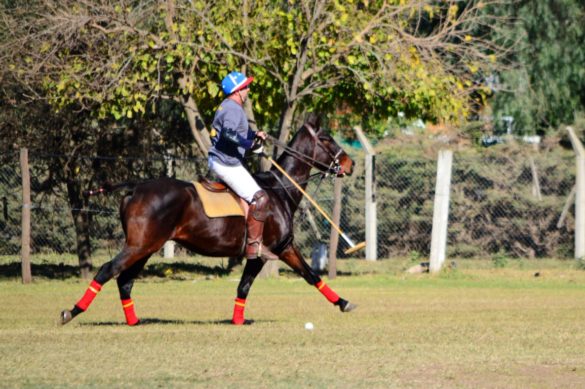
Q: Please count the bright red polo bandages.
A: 4